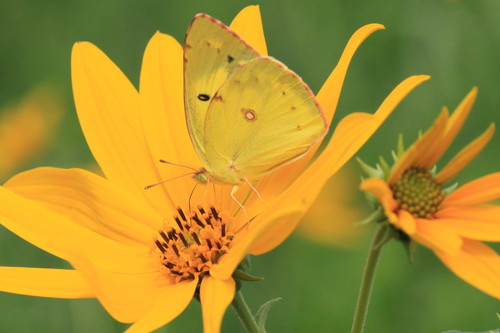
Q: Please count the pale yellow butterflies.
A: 1